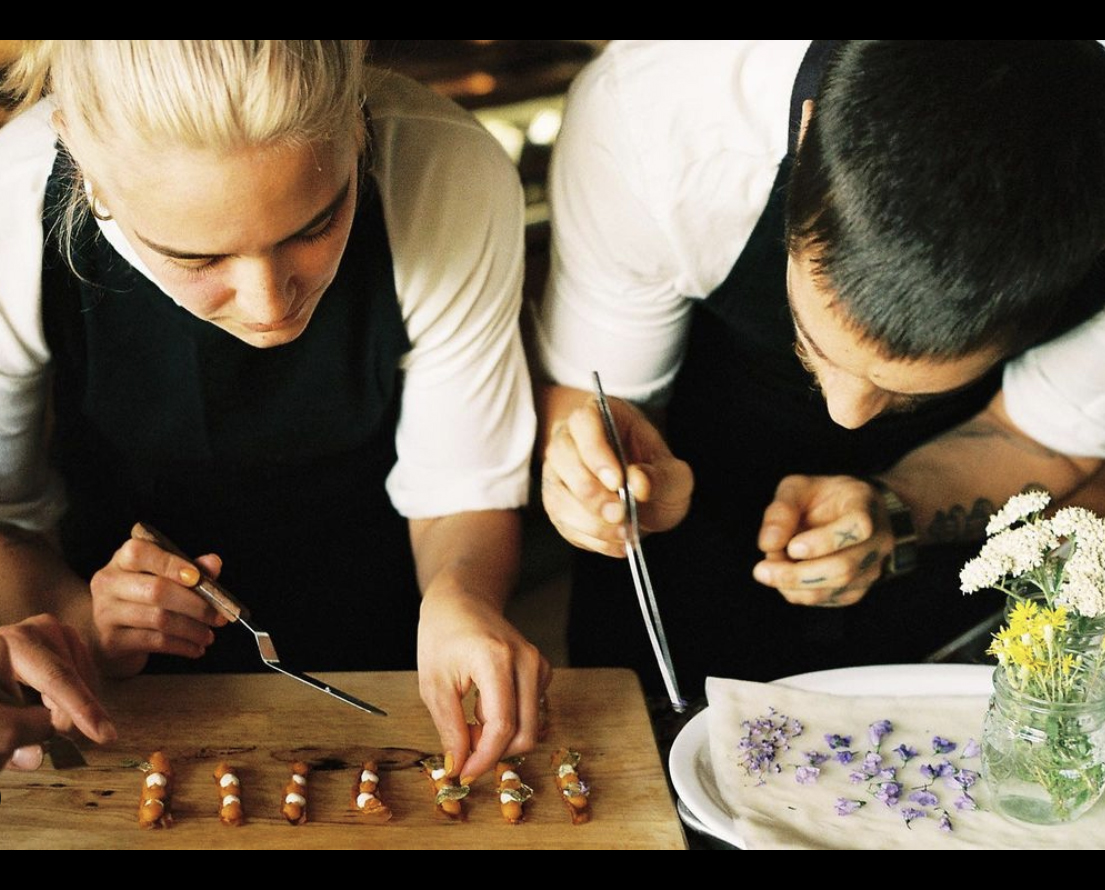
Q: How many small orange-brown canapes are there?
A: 7